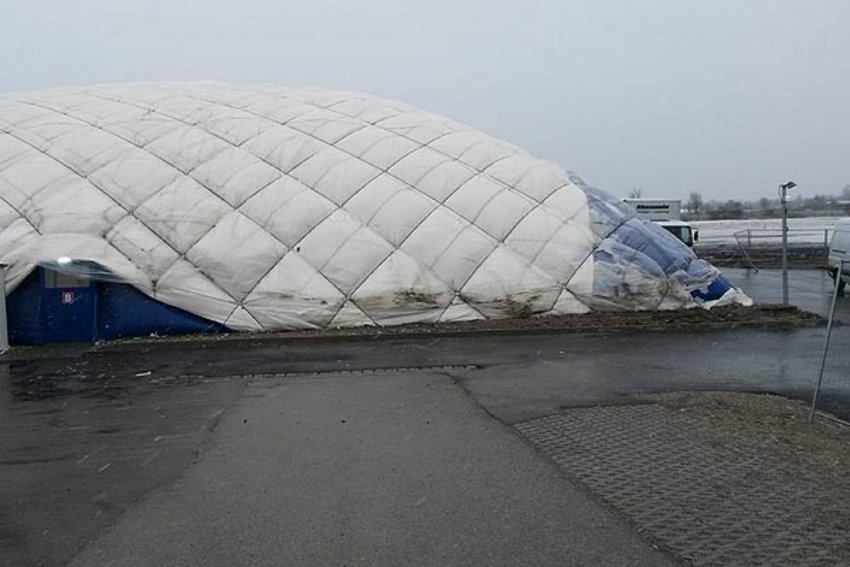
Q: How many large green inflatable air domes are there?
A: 0